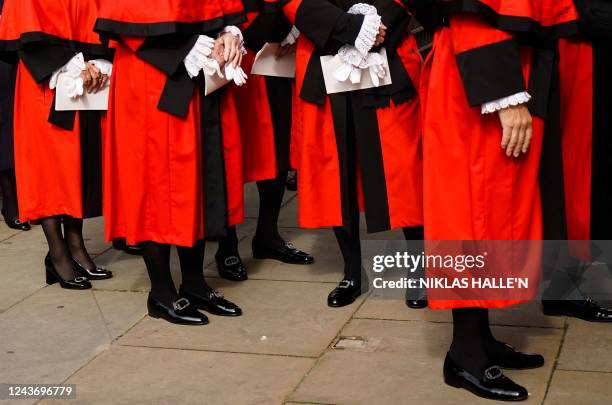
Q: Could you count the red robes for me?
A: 6